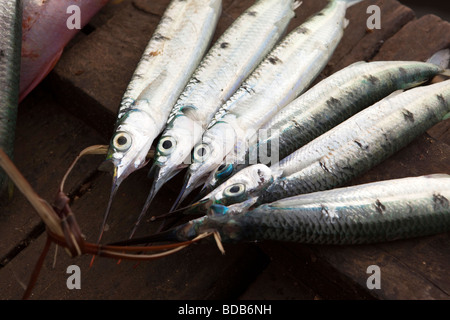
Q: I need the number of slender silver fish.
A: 6